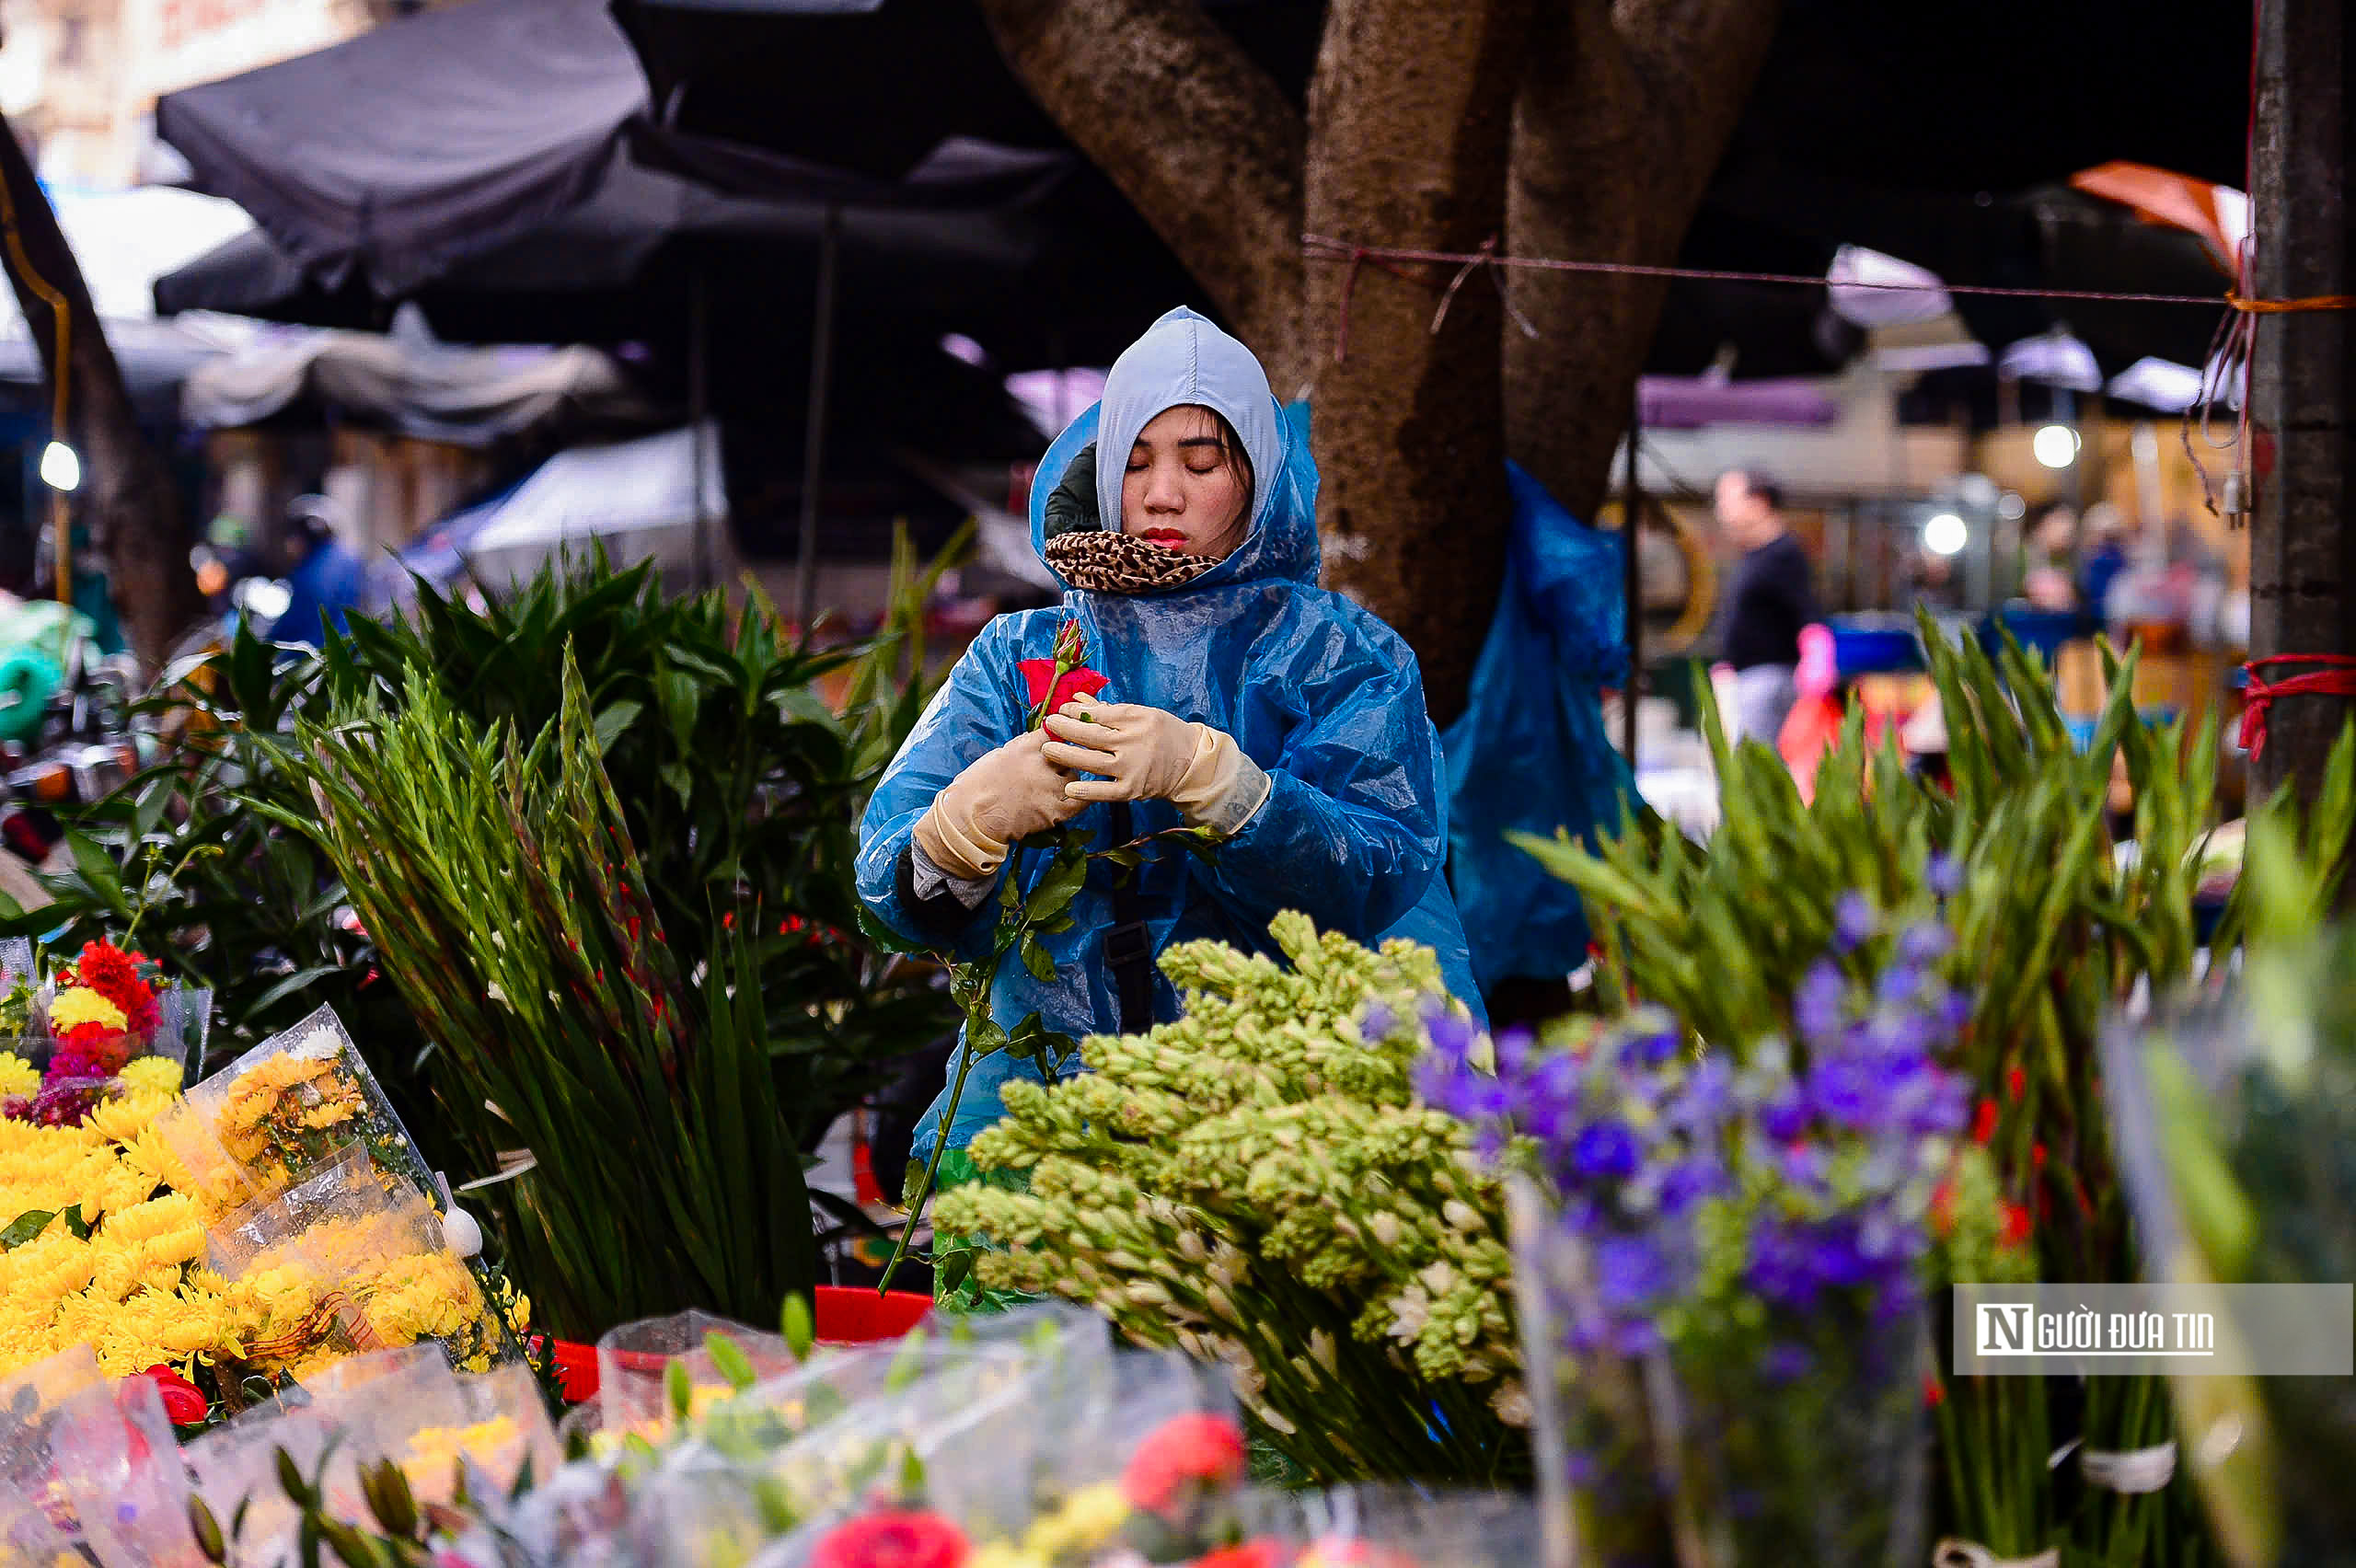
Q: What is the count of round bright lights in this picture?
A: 3